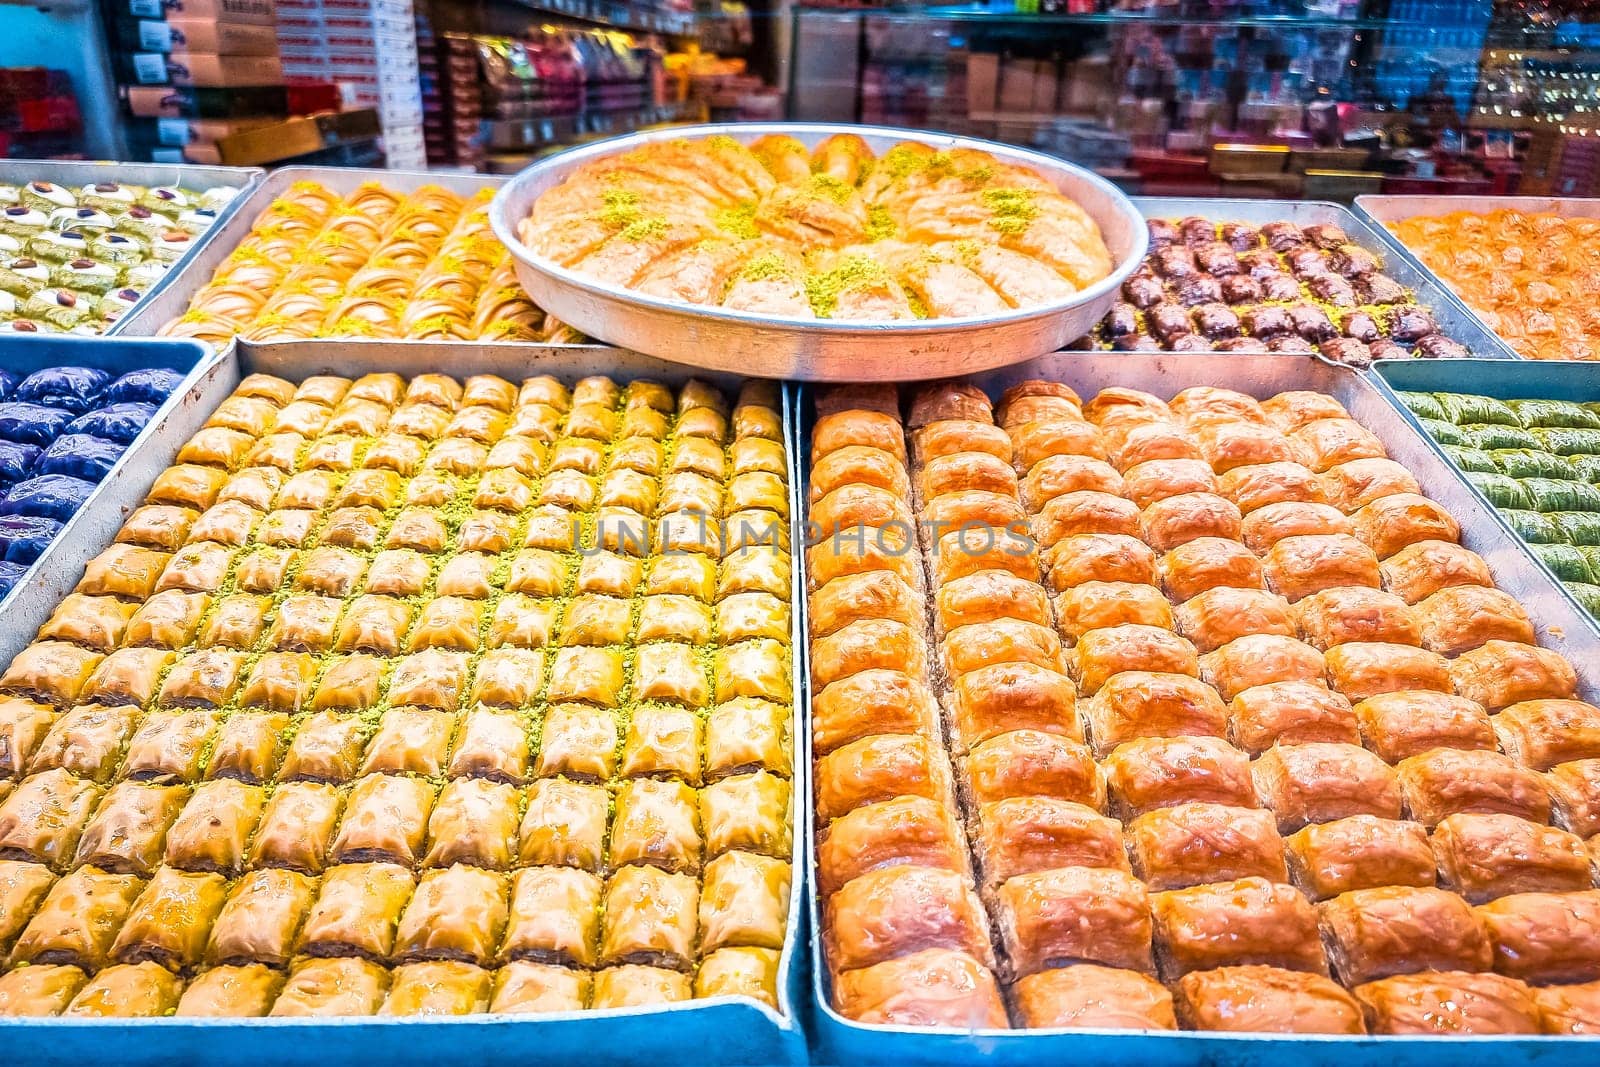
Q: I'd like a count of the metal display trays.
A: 9